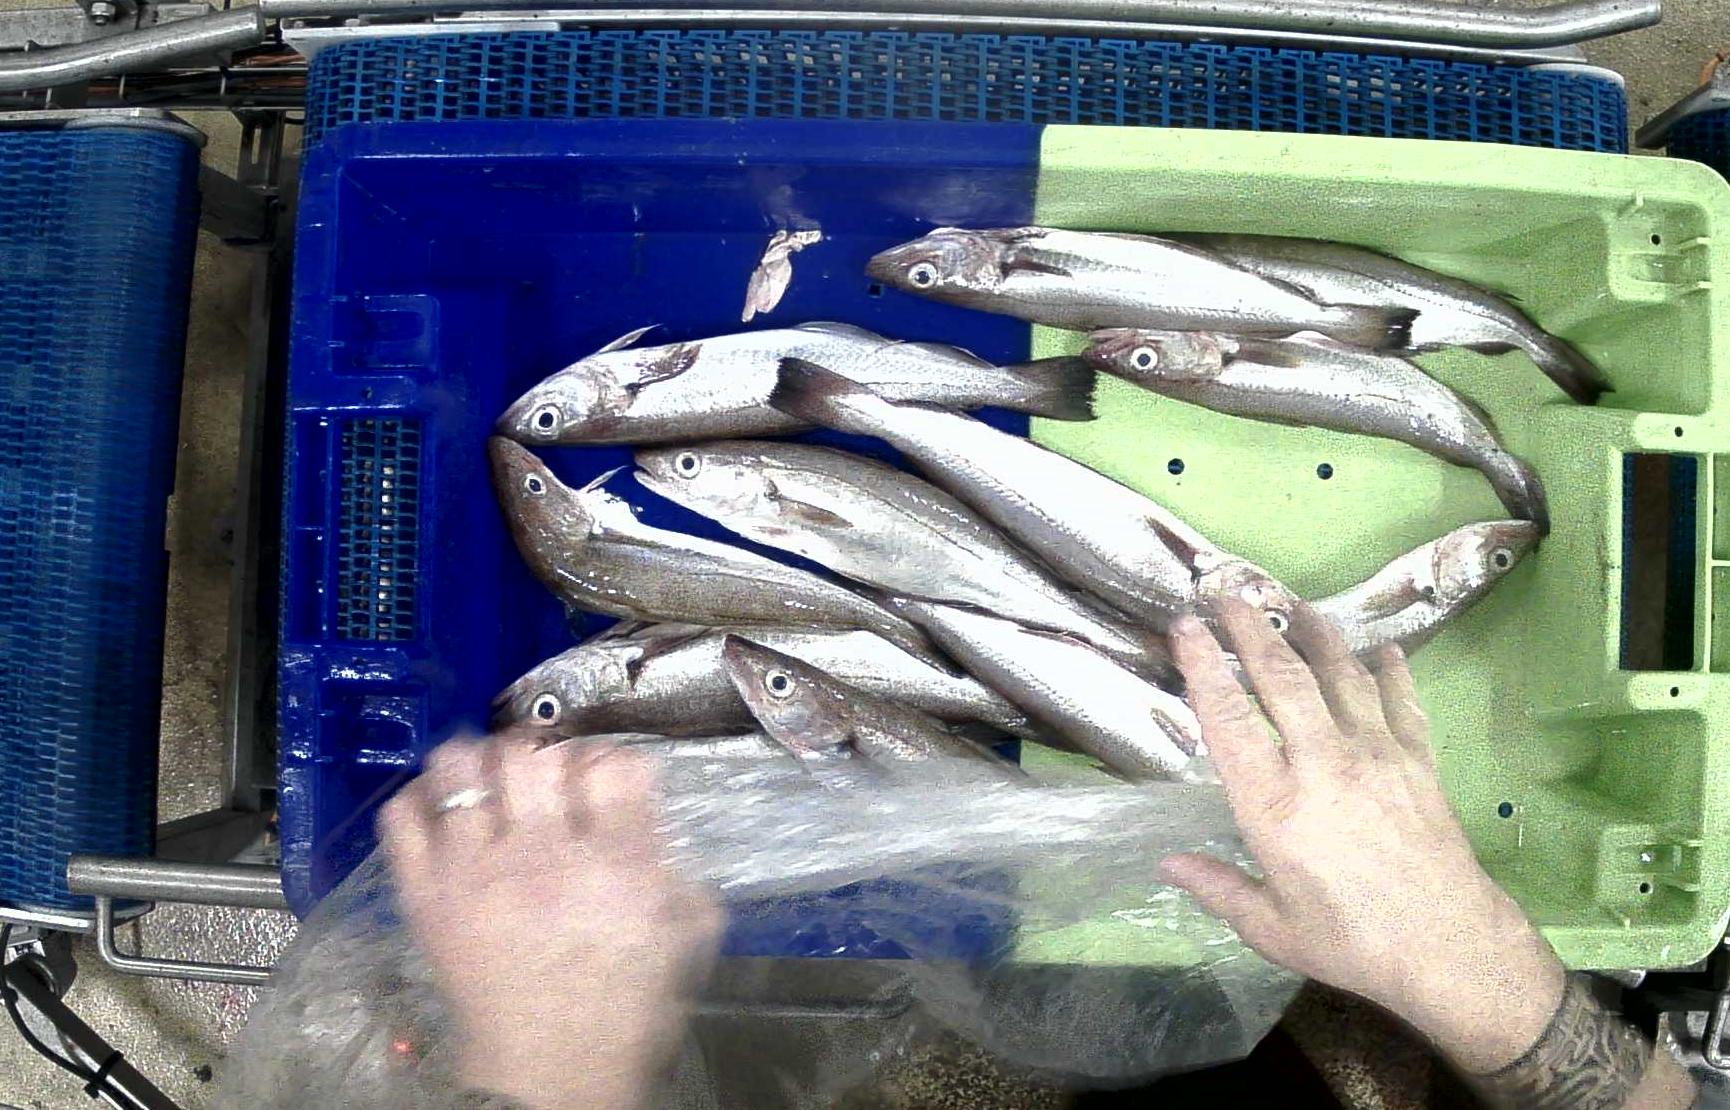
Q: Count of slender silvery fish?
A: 11